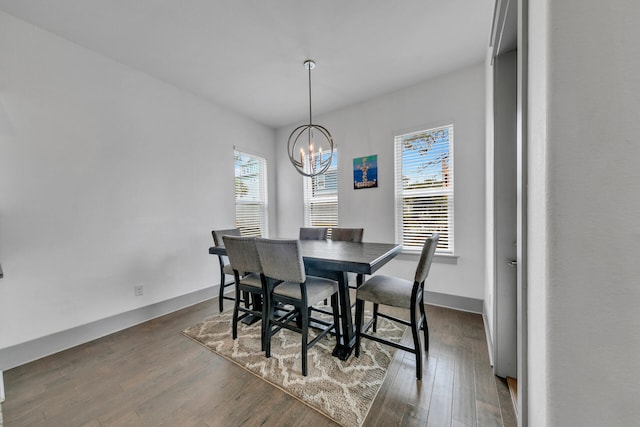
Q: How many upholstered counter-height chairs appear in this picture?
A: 6